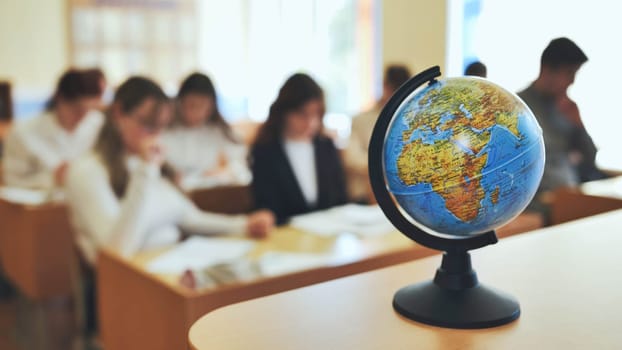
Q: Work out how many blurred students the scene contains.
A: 7